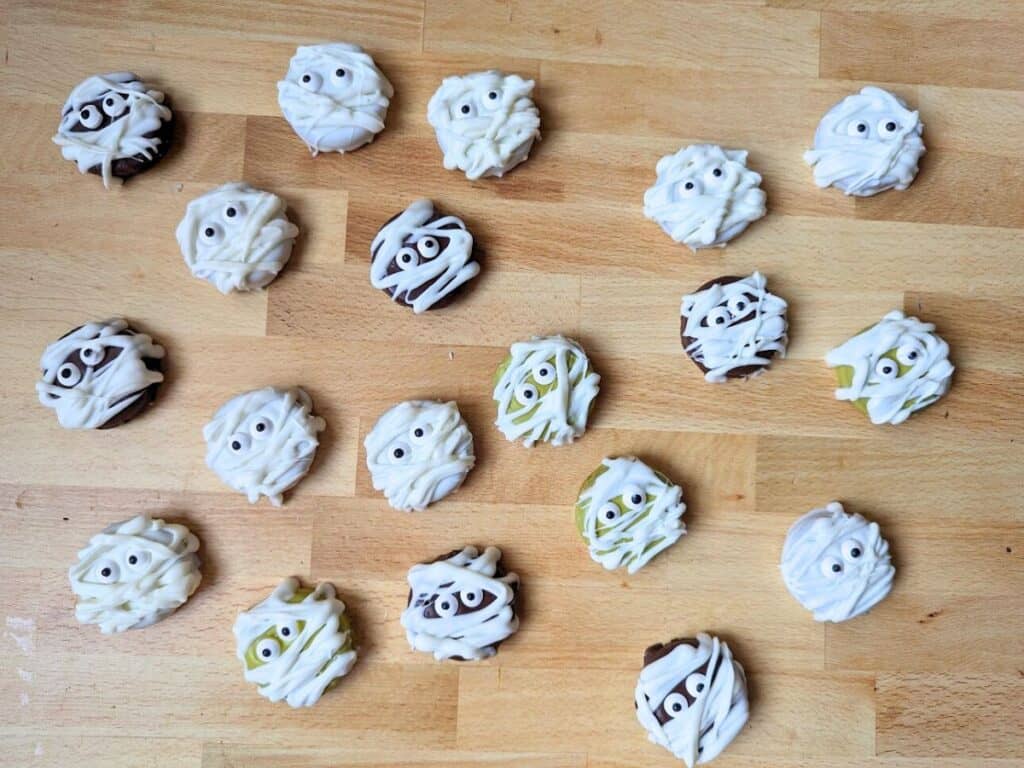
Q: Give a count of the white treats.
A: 9